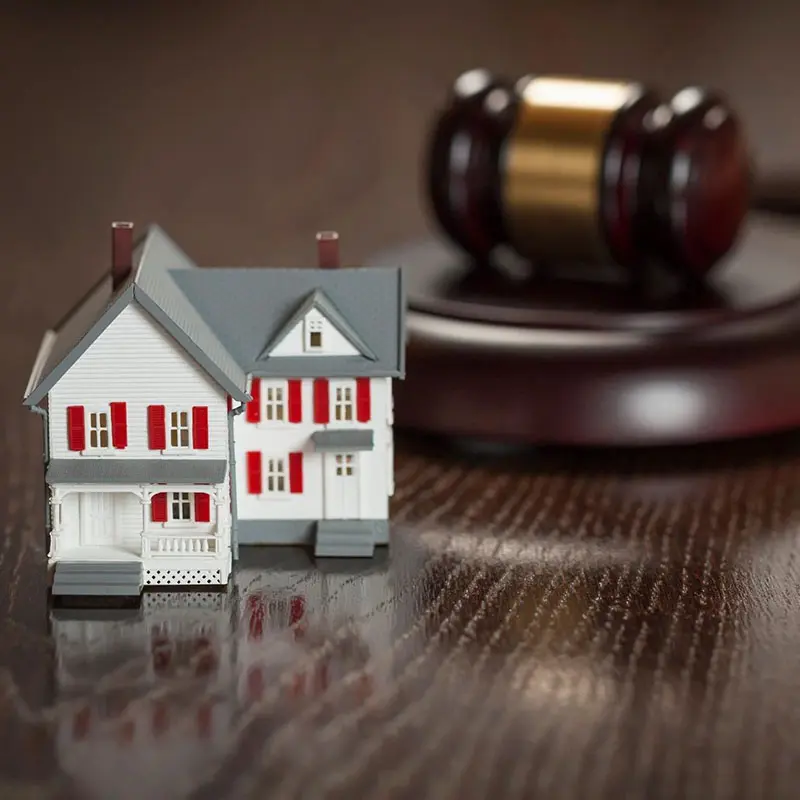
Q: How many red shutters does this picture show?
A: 12